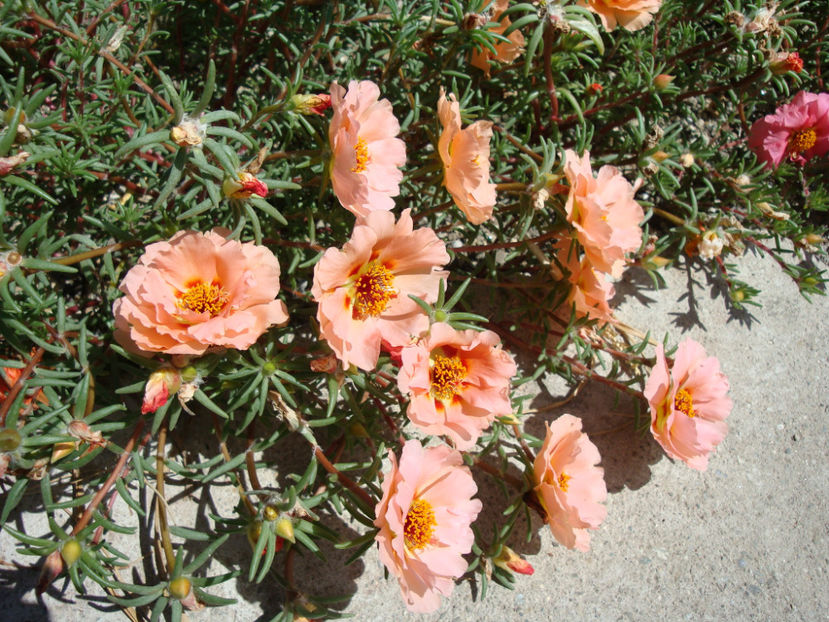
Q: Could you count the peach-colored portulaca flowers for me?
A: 12